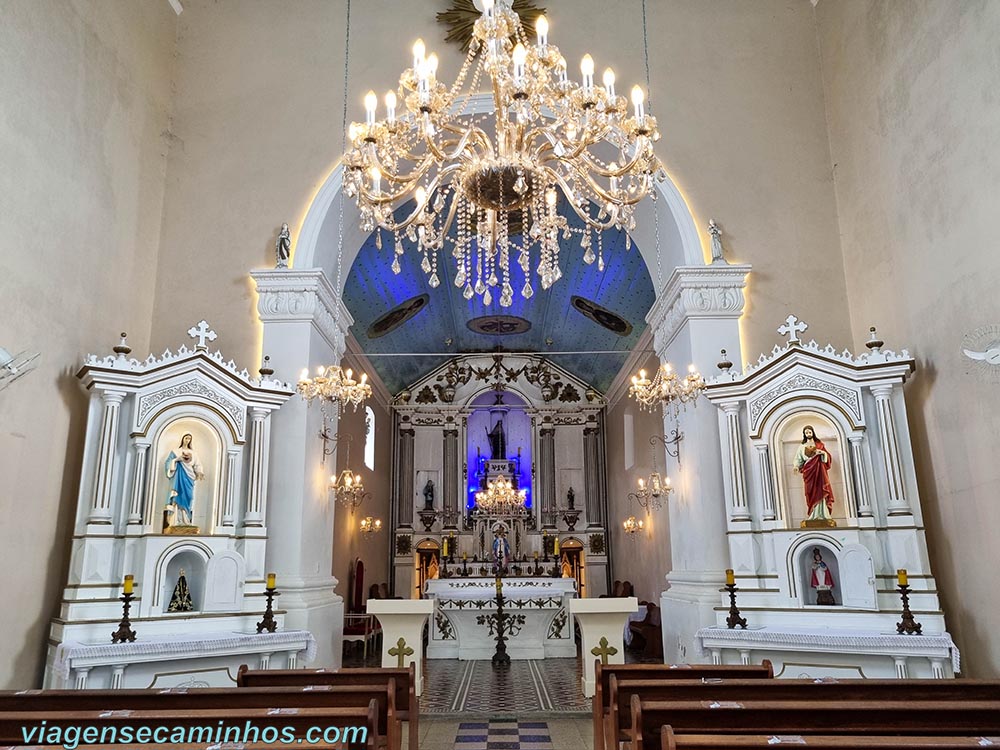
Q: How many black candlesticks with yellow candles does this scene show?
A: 11